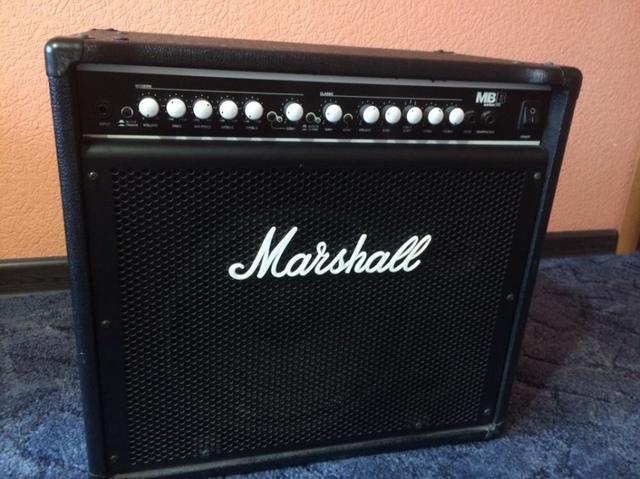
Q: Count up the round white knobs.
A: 12